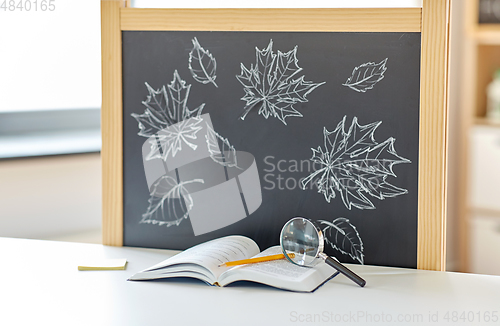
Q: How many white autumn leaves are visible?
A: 8